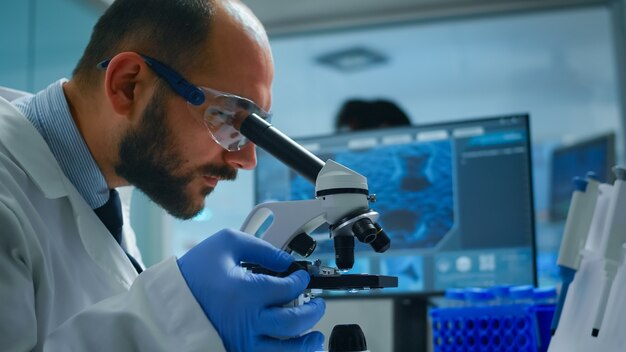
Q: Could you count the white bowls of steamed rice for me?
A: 0